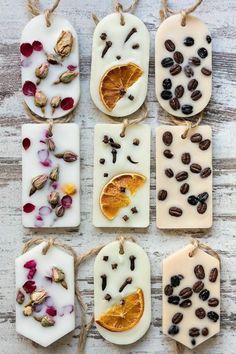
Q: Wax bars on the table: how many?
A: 9